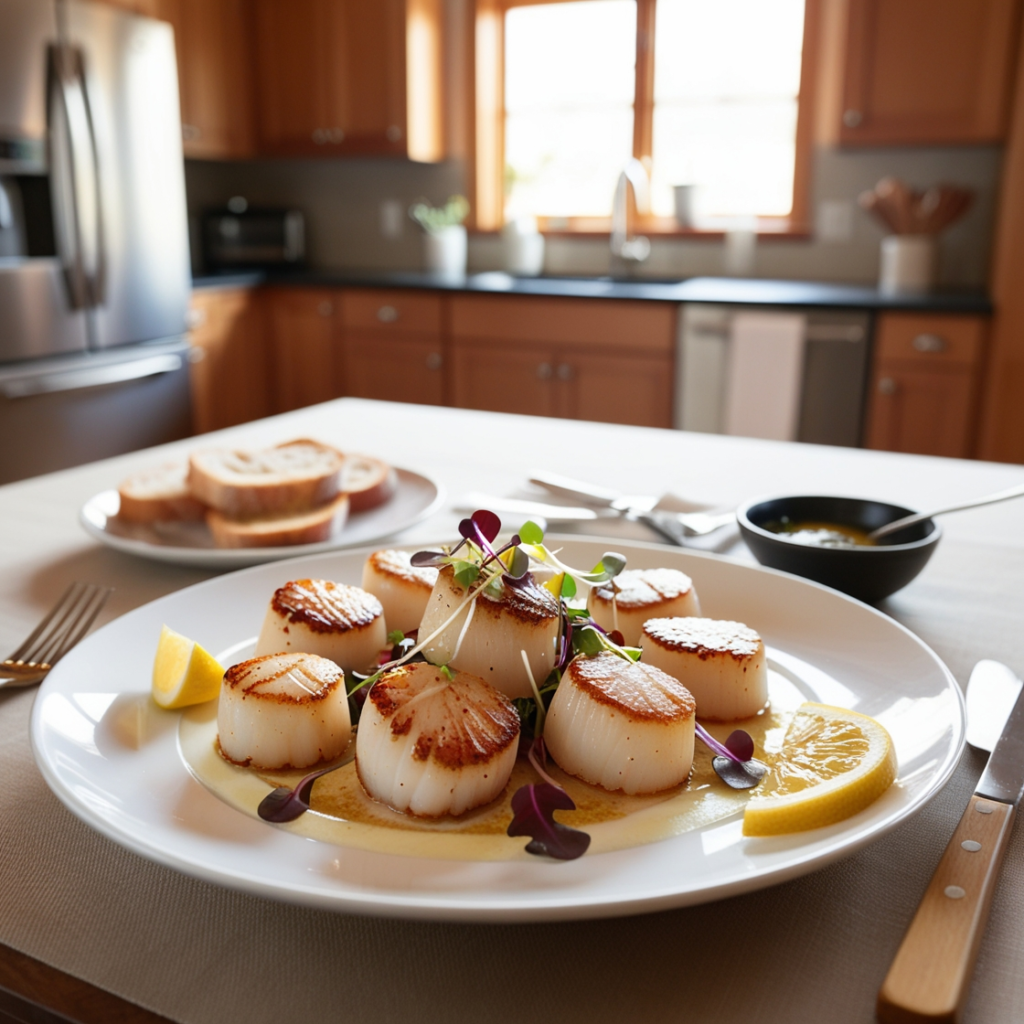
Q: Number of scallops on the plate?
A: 8